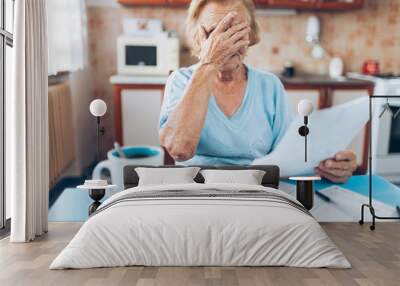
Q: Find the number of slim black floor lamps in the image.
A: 2